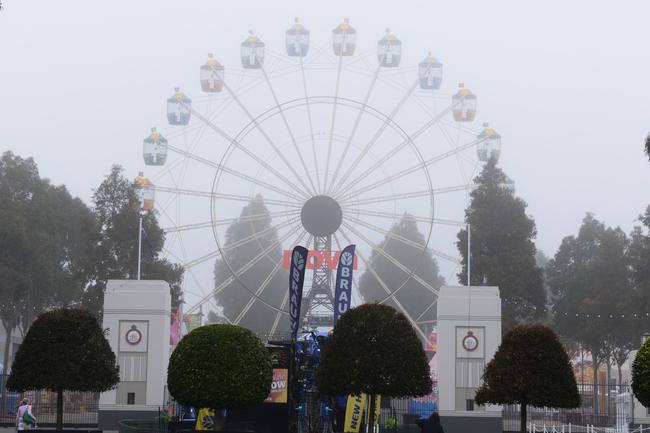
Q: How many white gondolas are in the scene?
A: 0